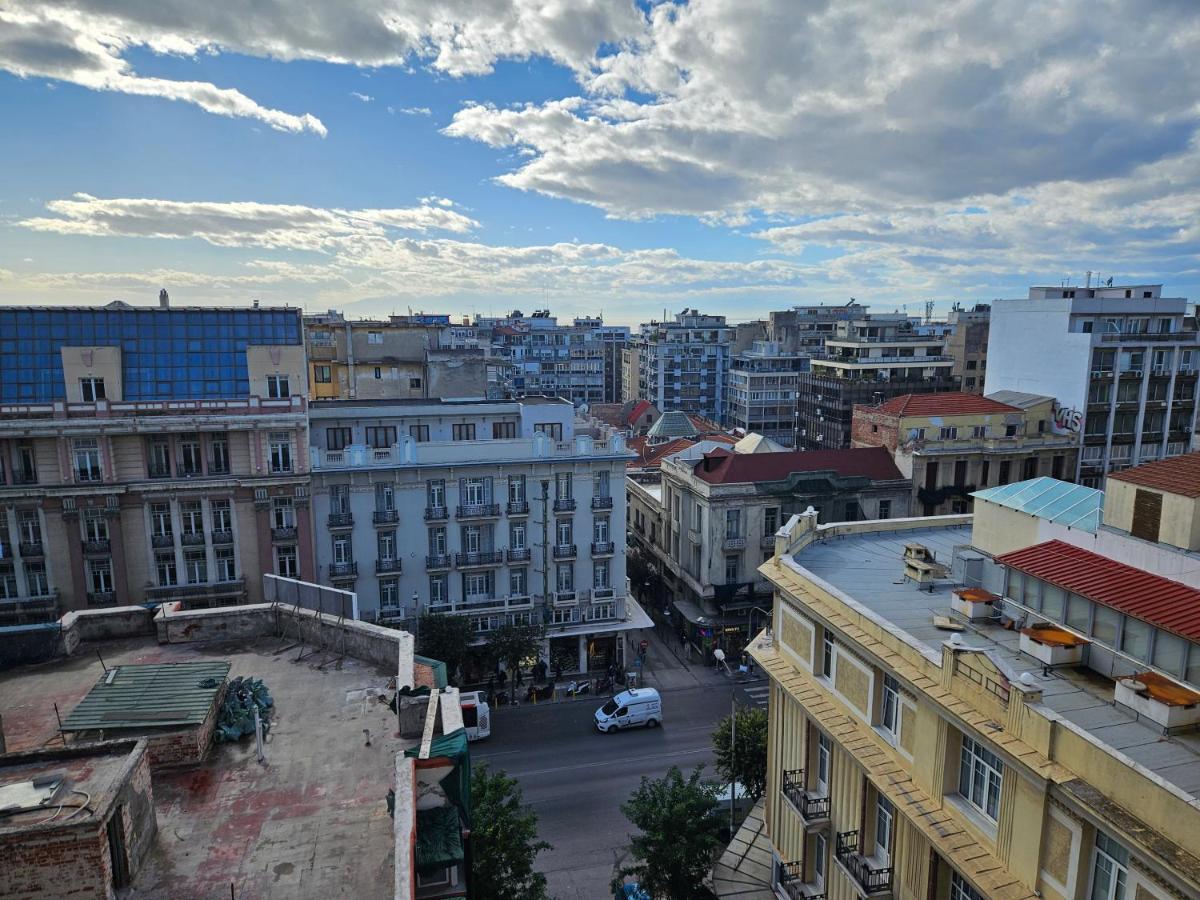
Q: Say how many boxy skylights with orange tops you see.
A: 3